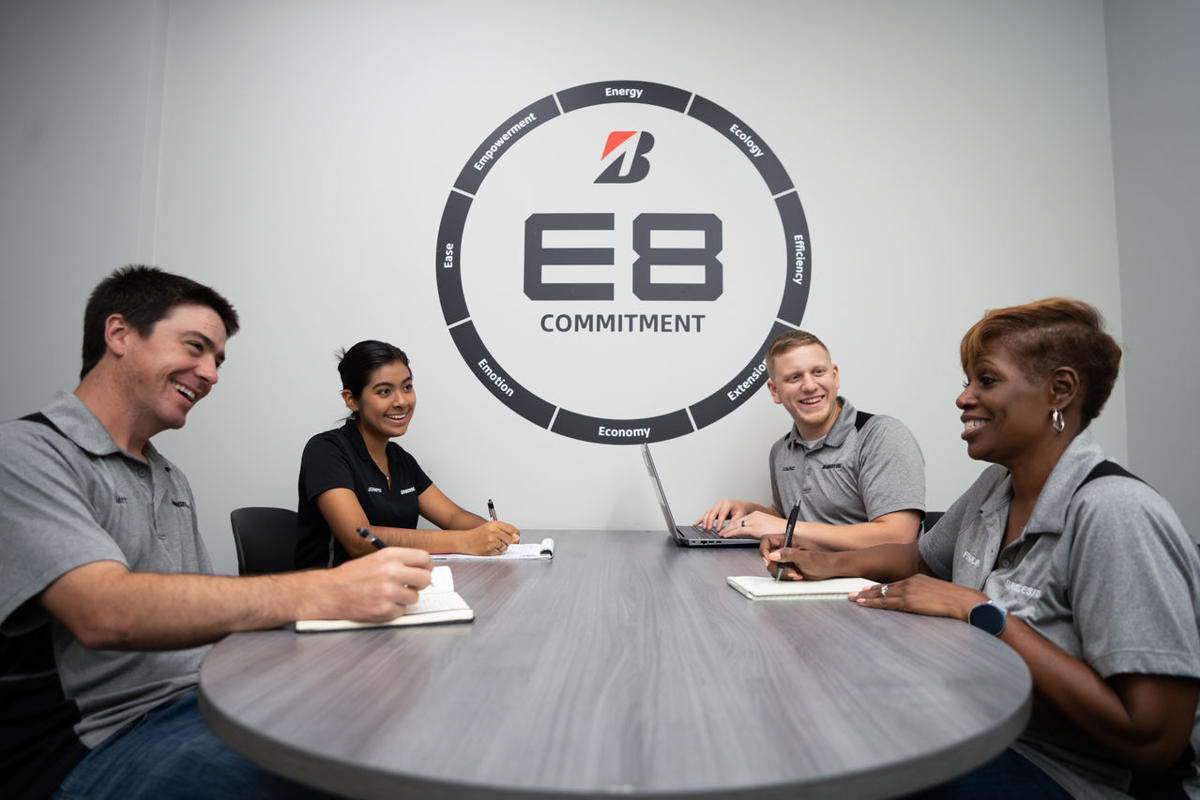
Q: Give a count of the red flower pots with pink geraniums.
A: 0